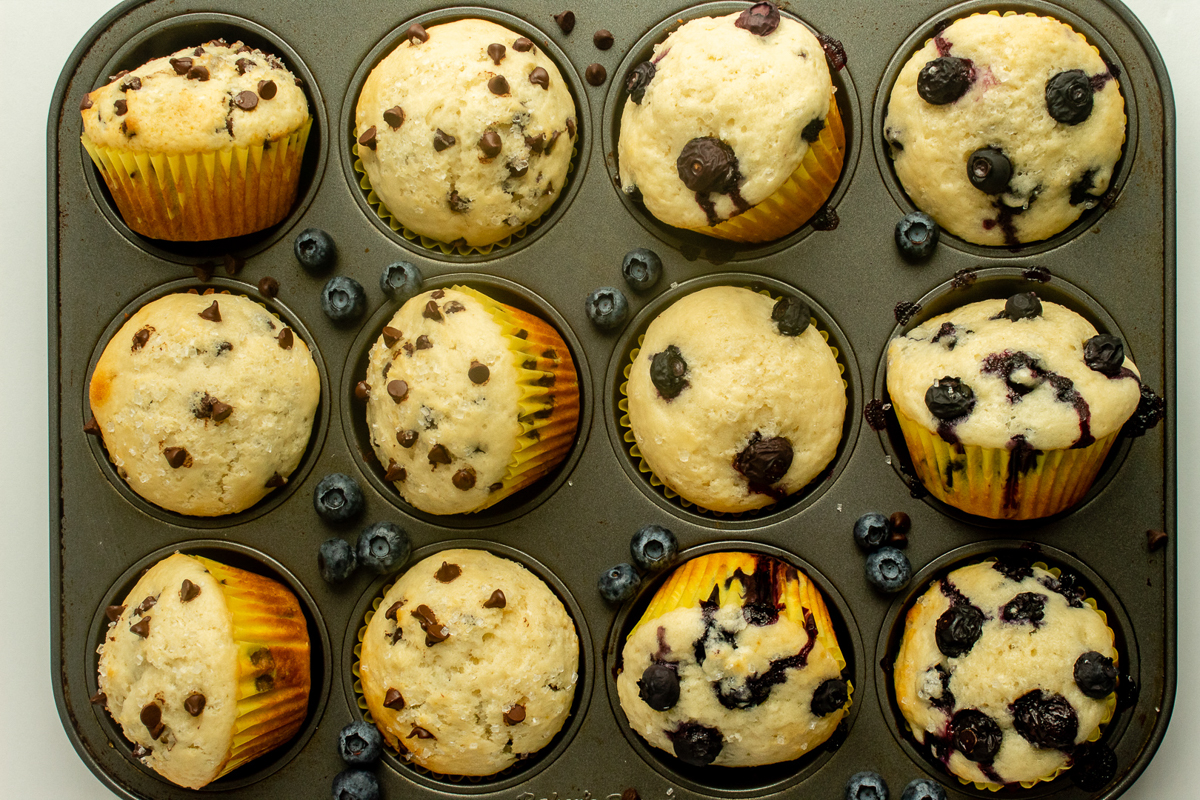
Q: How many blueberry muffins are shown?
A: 6